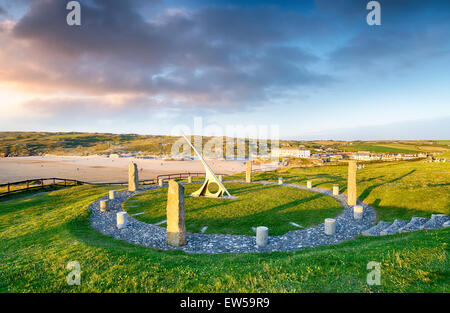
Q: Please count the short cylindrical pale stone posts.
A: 12